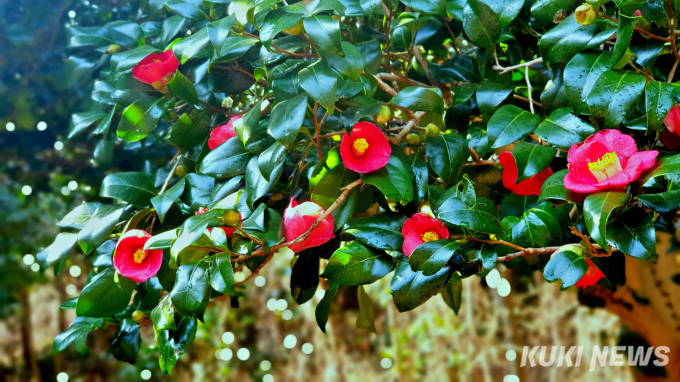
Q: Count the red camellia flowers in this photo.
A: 11